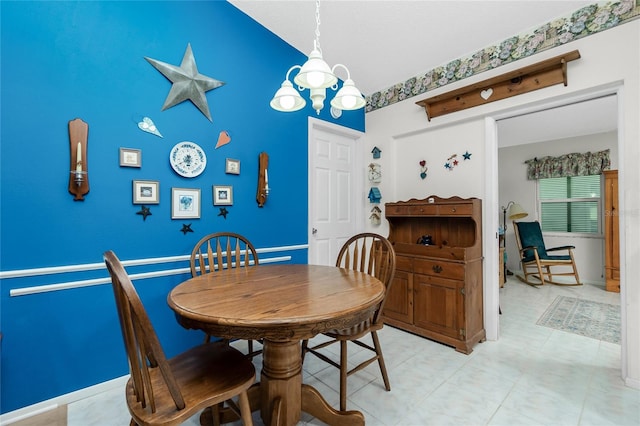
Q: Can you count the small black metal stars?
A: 3